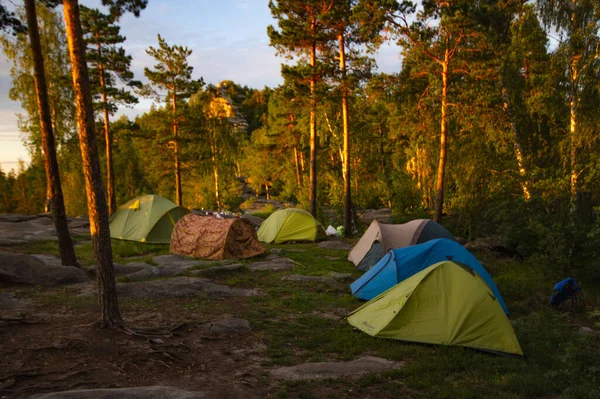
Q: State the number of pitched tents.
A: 6